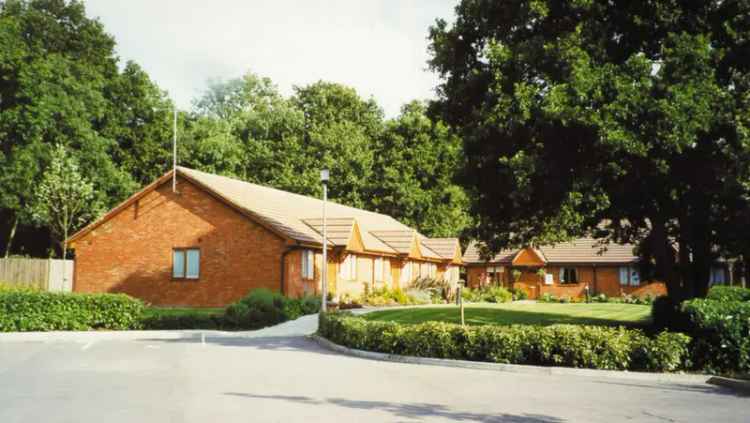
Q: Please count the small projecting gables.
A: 4